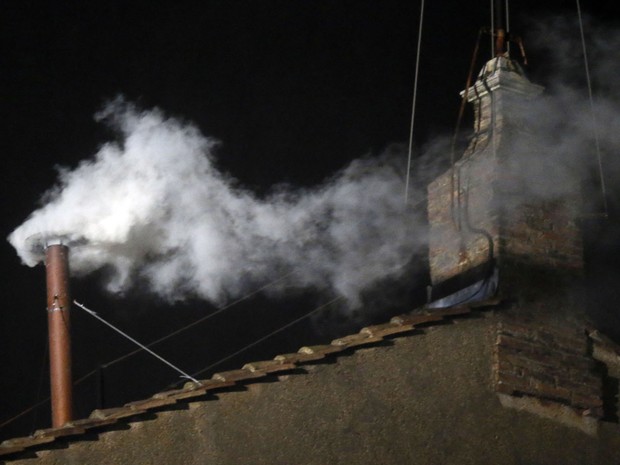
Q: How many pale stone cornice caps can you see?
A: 1